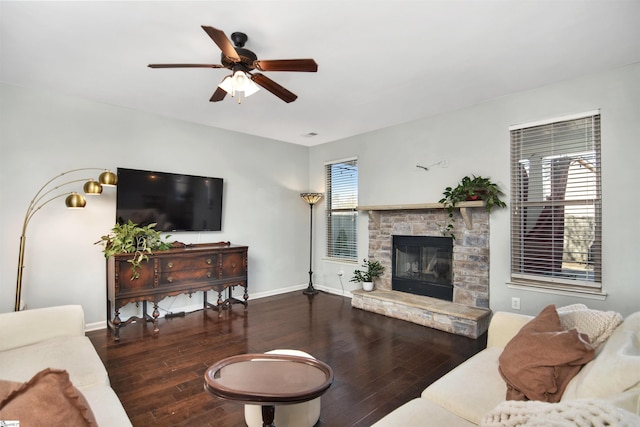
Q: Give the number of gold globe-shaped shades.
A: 3